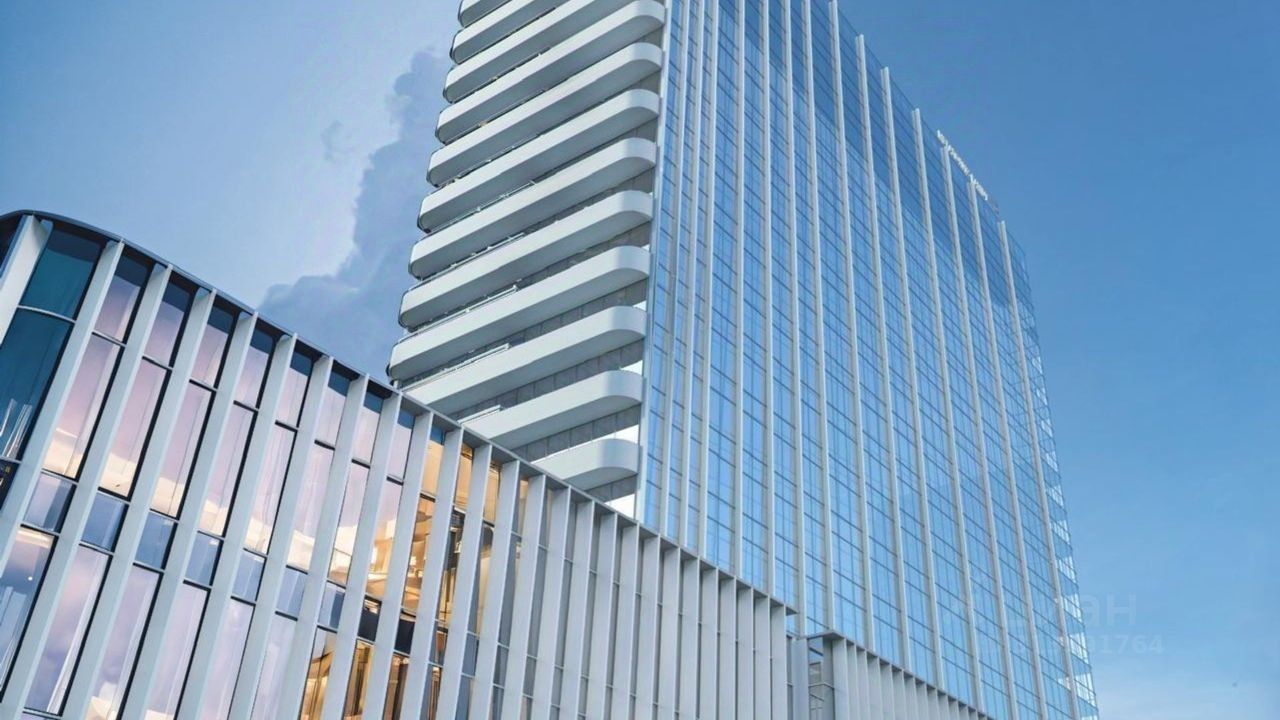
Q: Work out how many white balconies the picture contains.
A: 12